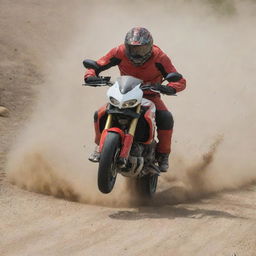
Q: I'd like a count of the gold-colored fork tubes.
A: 2